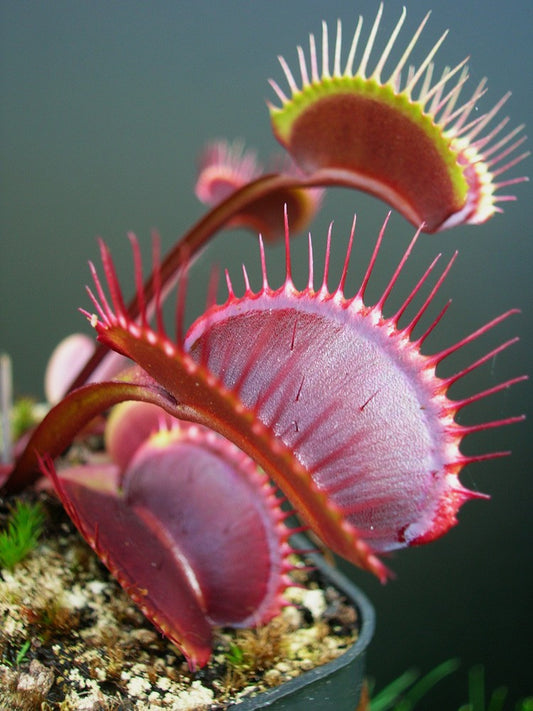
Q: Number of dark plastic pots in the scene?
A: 1